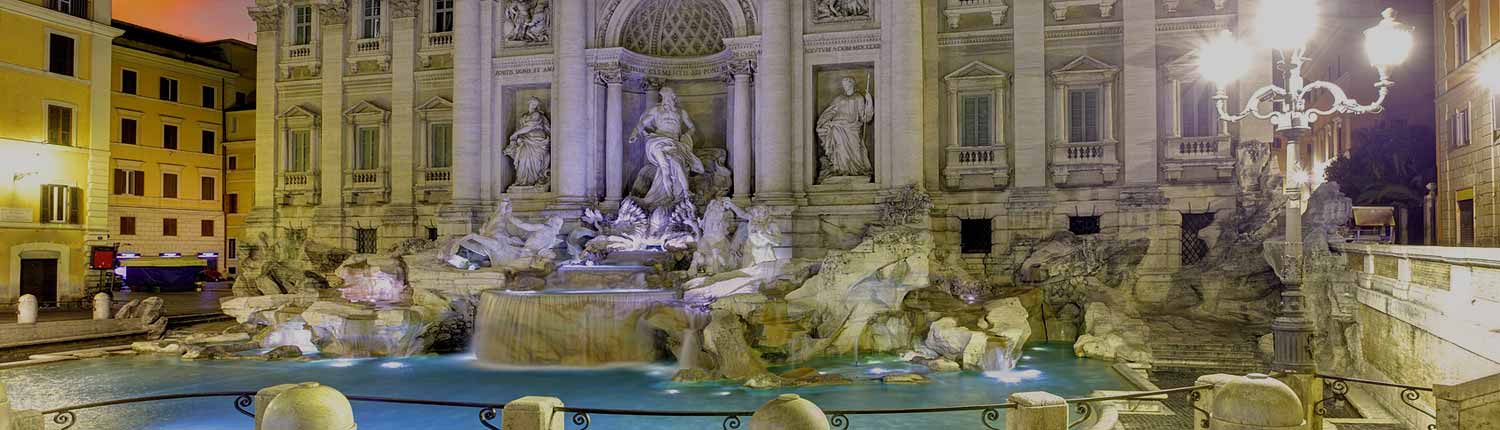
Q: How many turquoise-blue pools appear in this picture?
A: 1